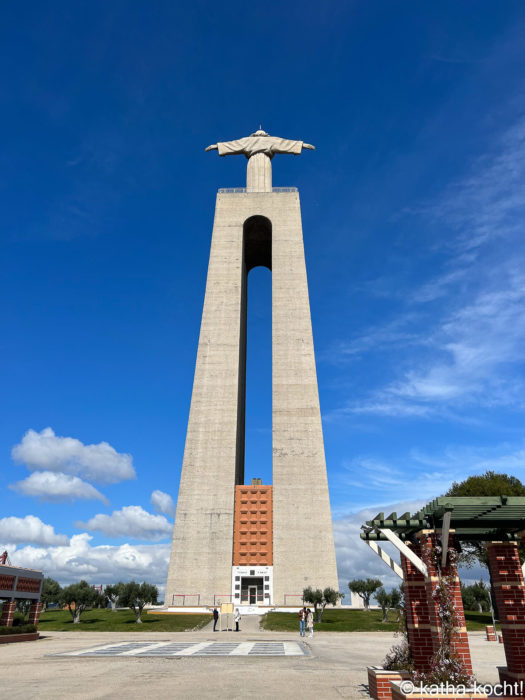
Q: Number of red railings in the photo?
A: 3